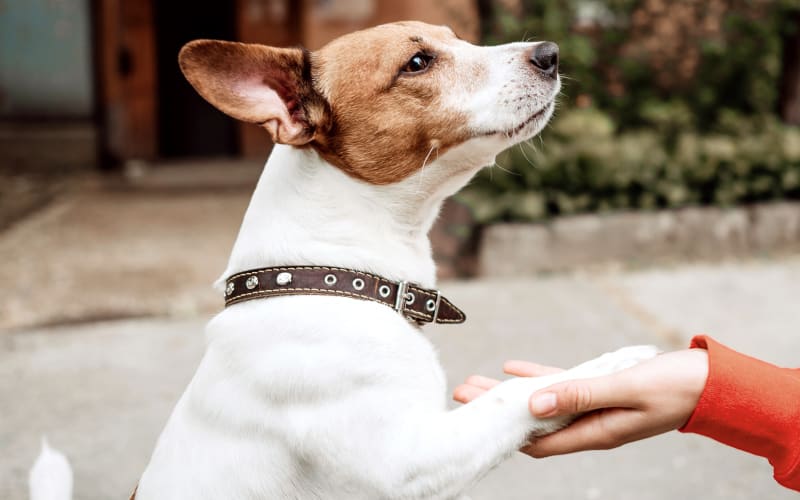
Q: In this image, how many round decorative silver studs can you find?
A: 3